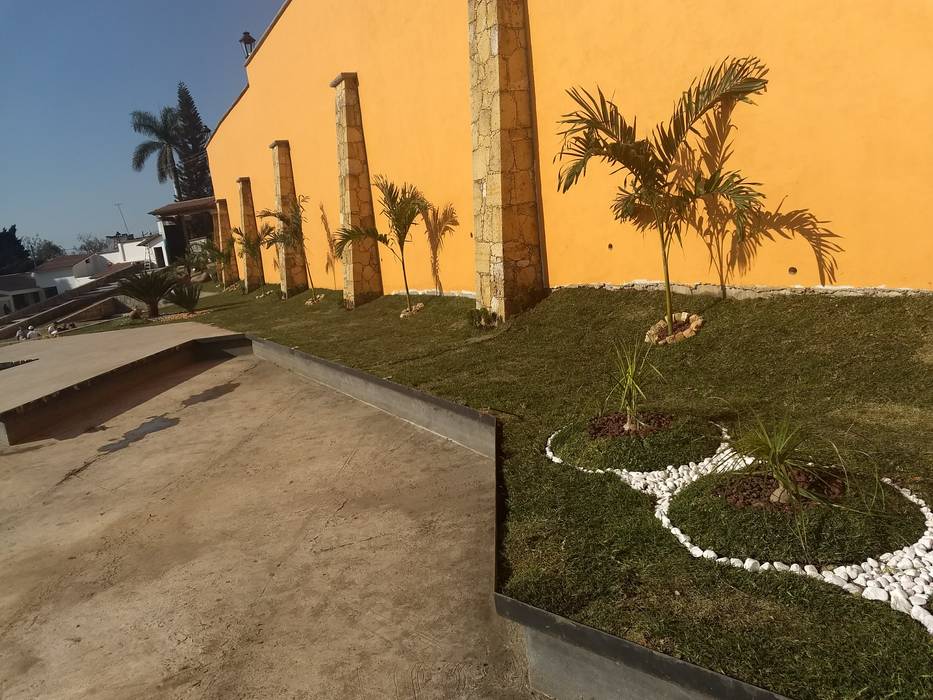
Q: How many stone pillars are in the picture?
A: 5